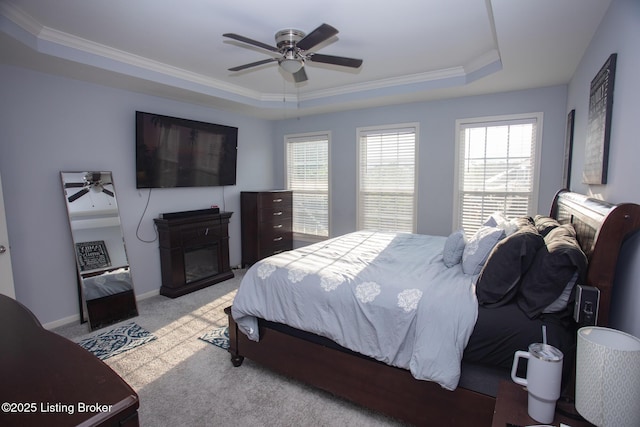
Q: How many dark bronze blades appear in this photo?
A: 5